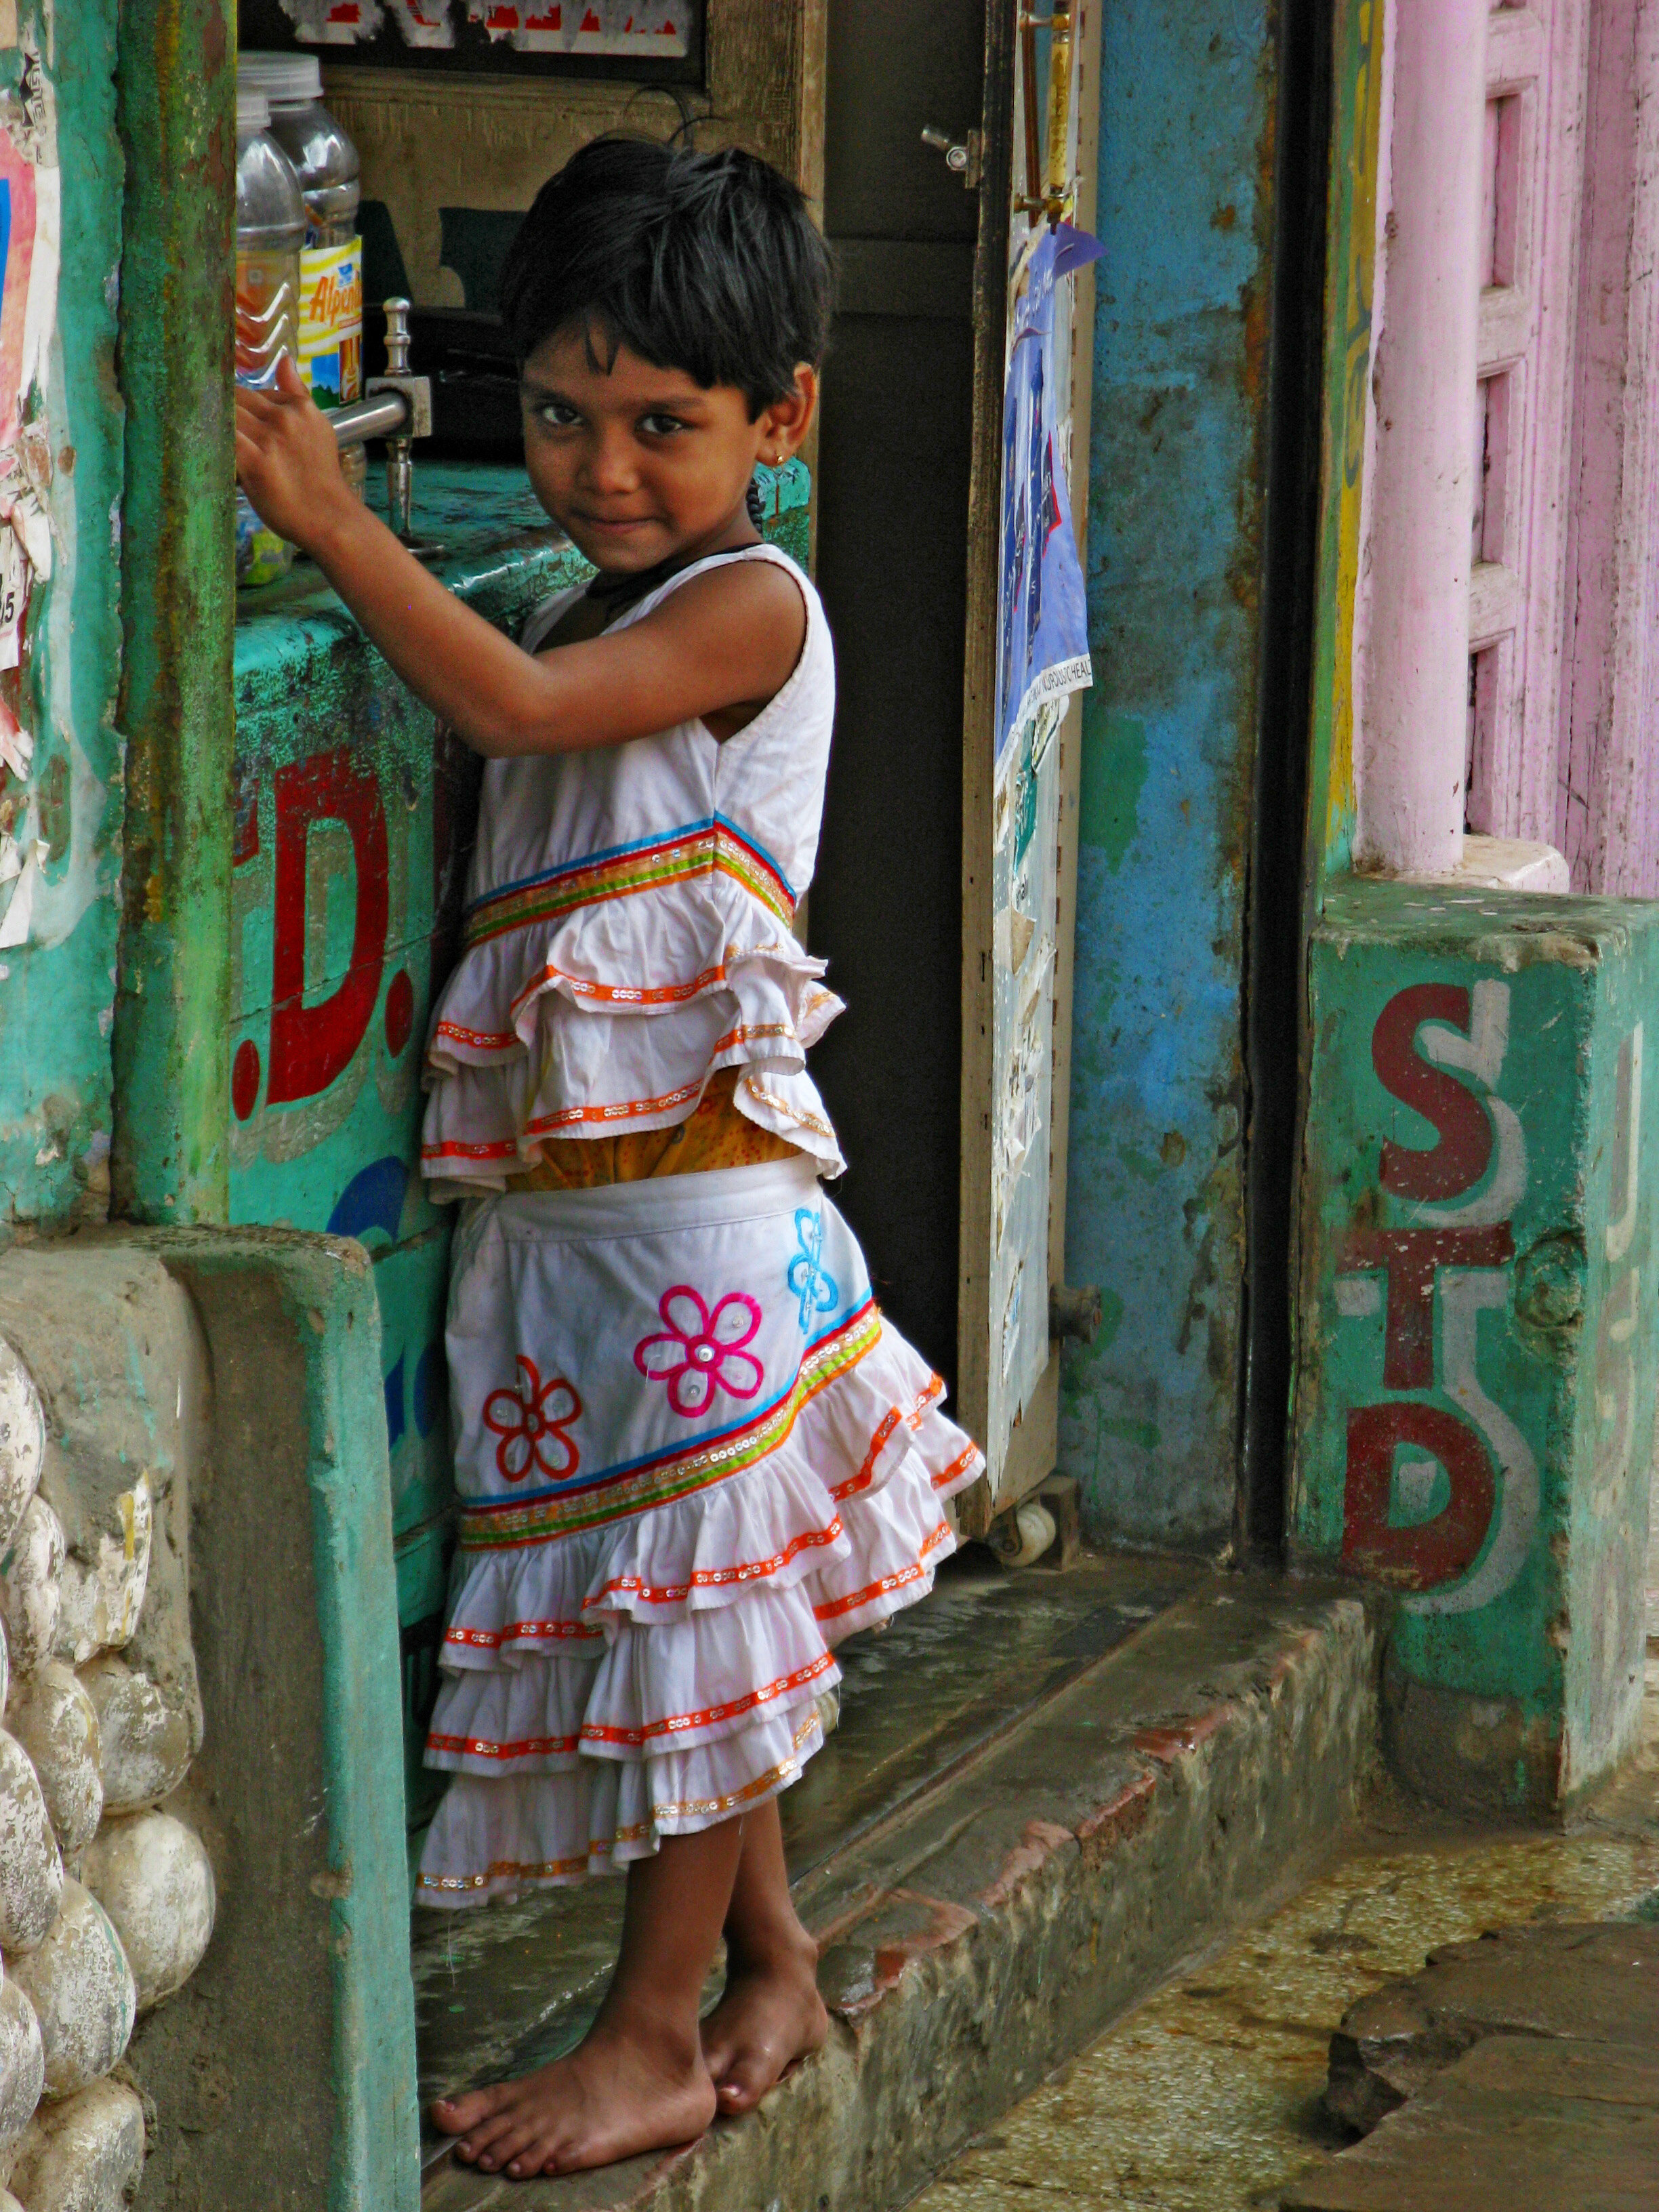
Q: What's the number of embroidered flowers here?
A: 3